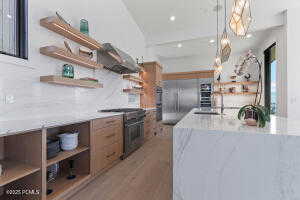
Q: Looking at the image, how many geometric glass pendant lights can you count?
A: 3